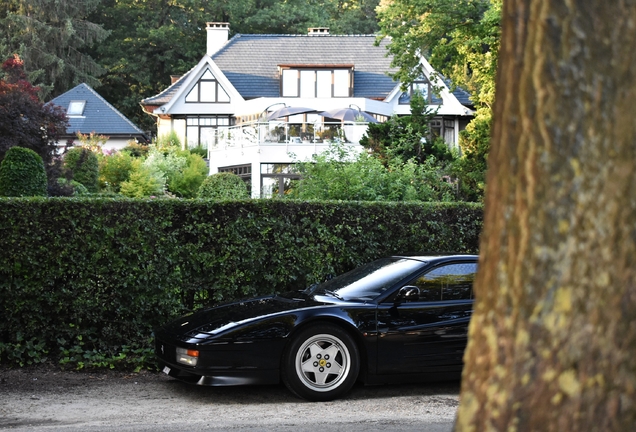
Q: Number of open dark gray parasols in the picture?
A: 2